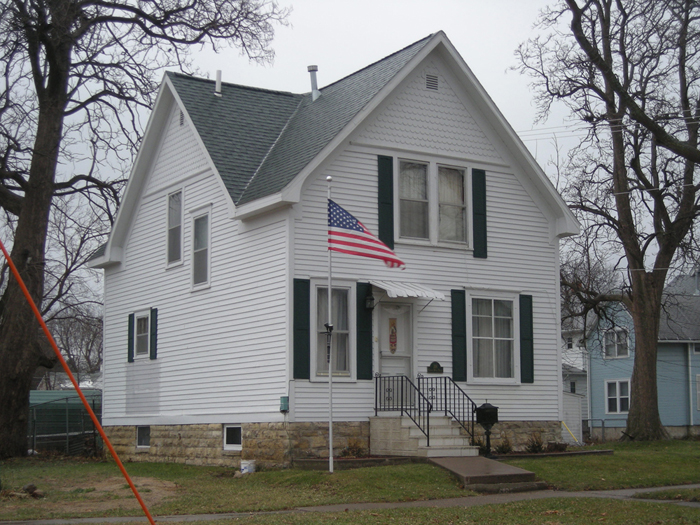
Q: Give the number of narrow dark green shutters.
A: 8